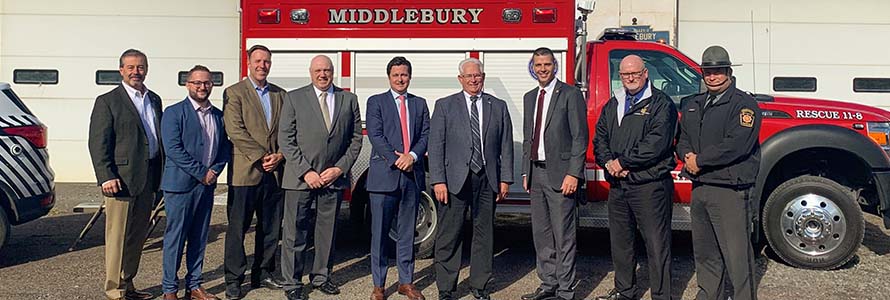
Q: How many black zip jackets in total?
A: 2